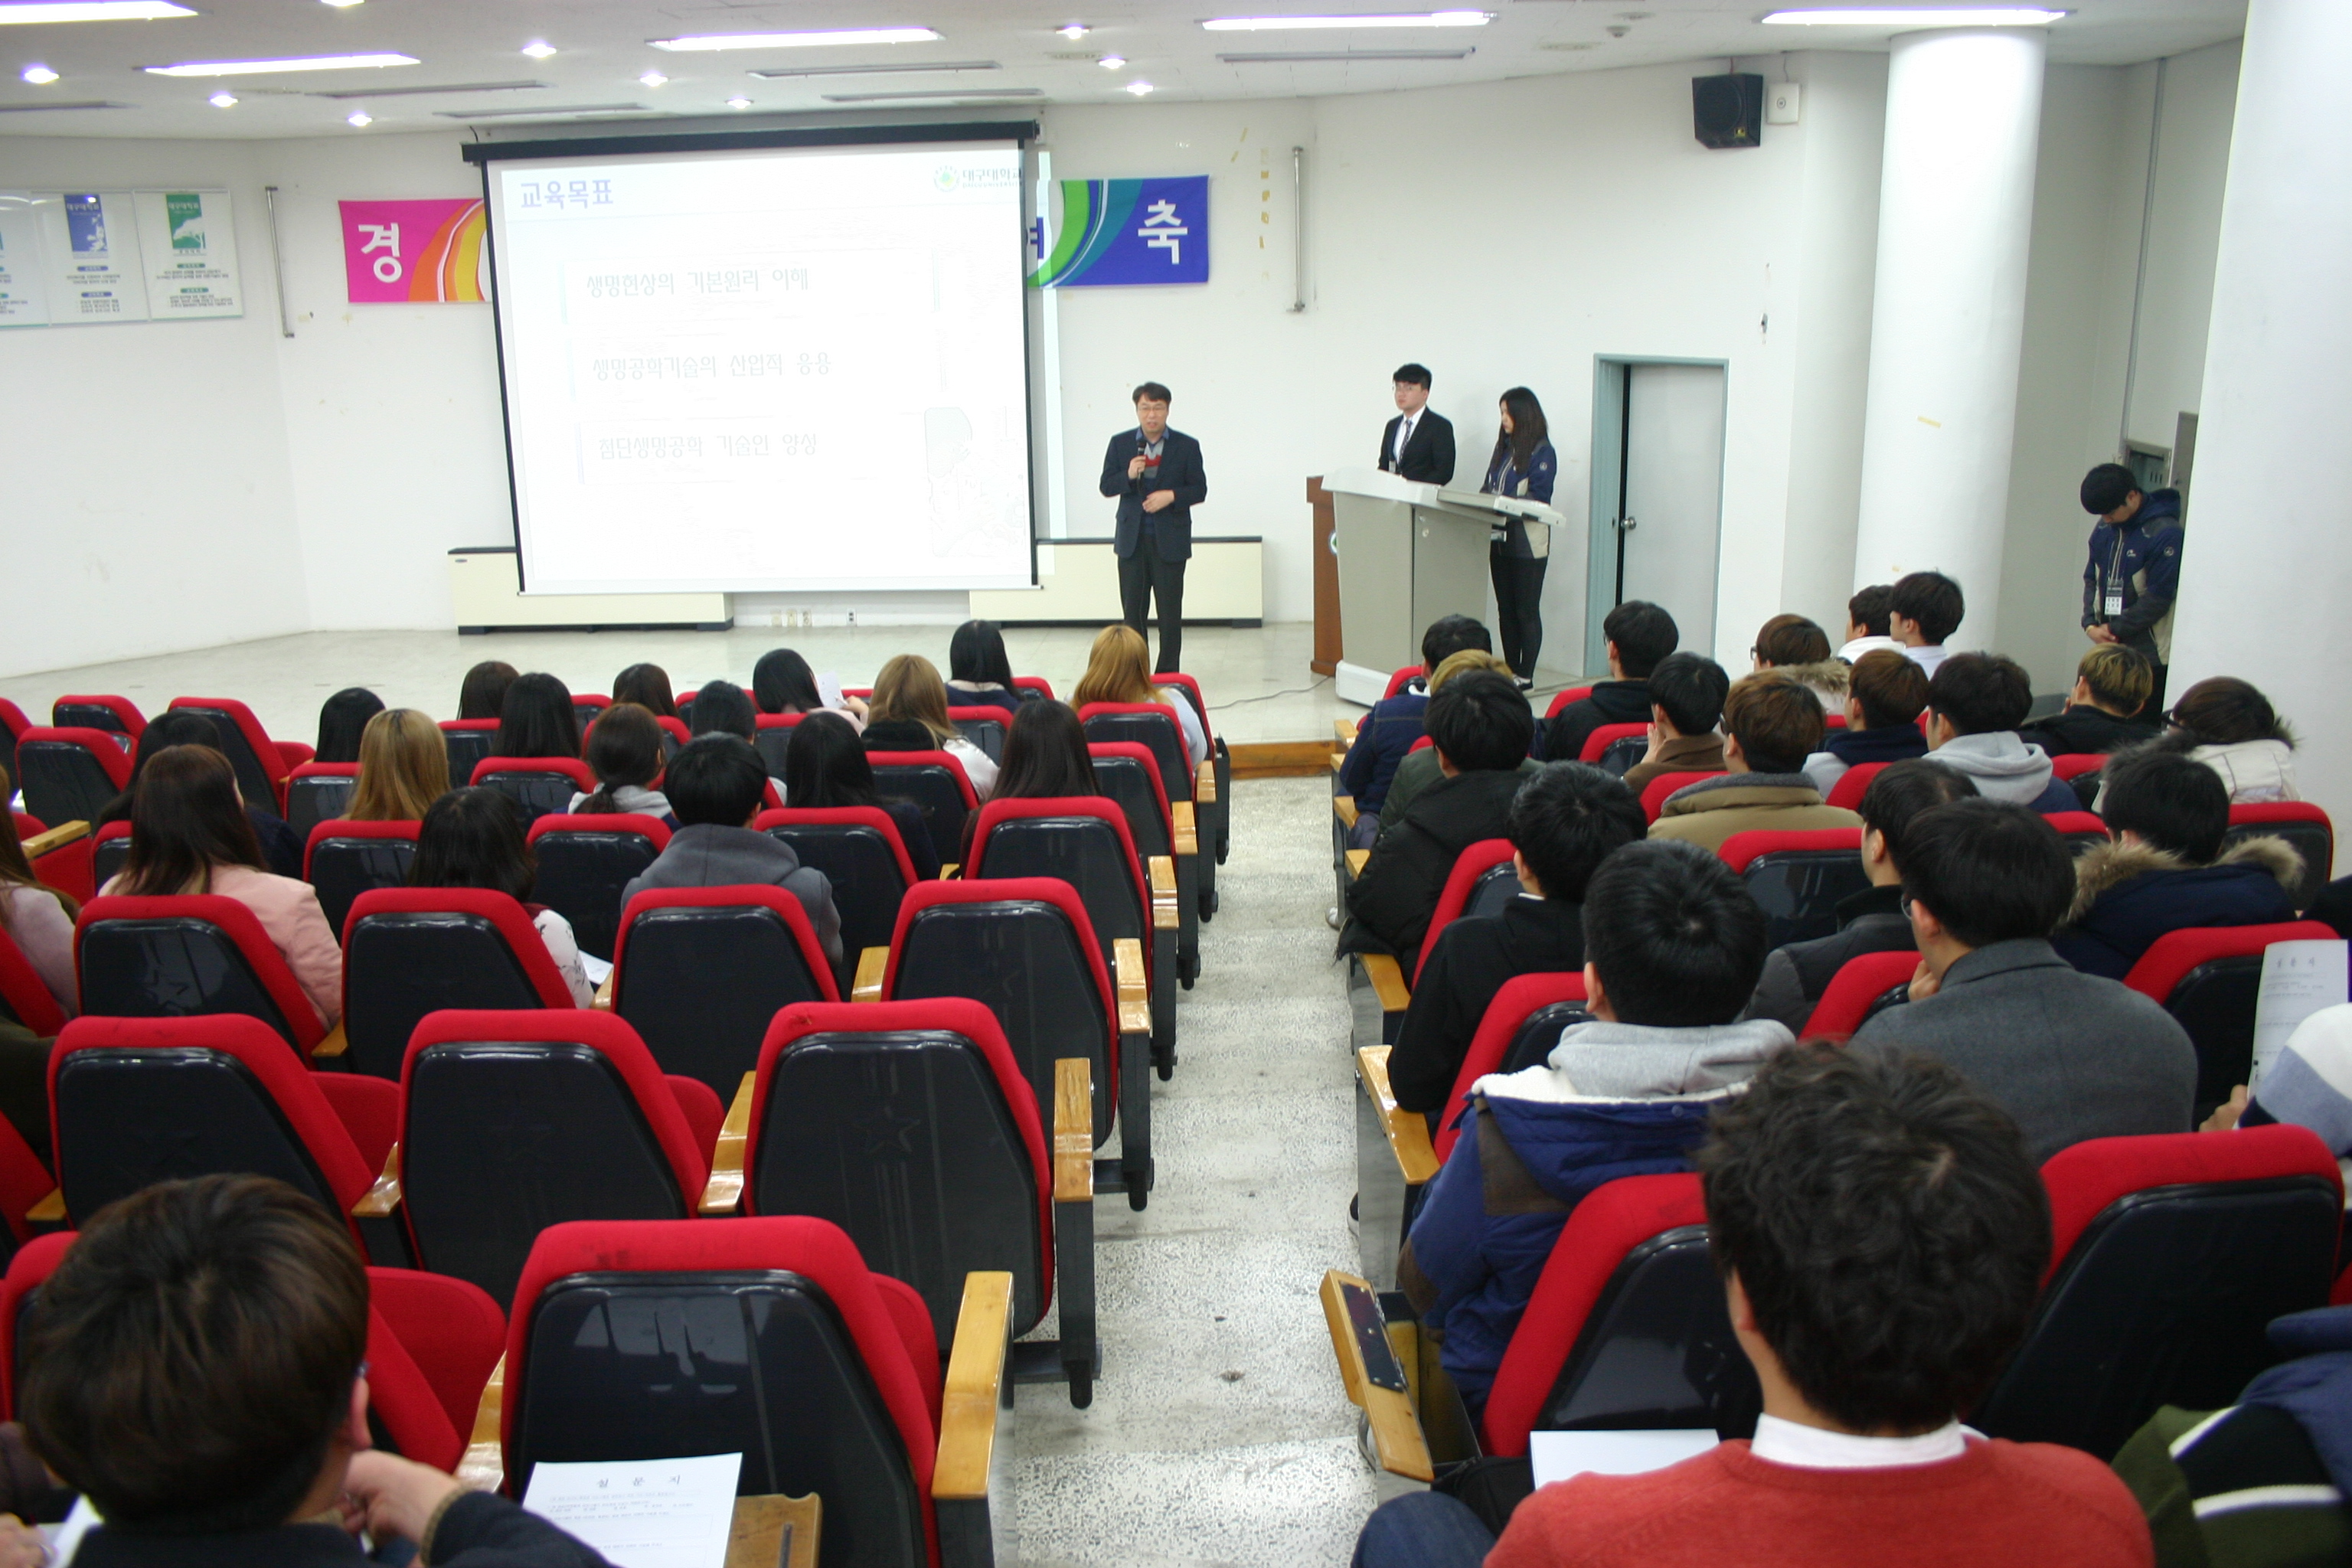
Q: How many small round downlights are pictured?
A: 10